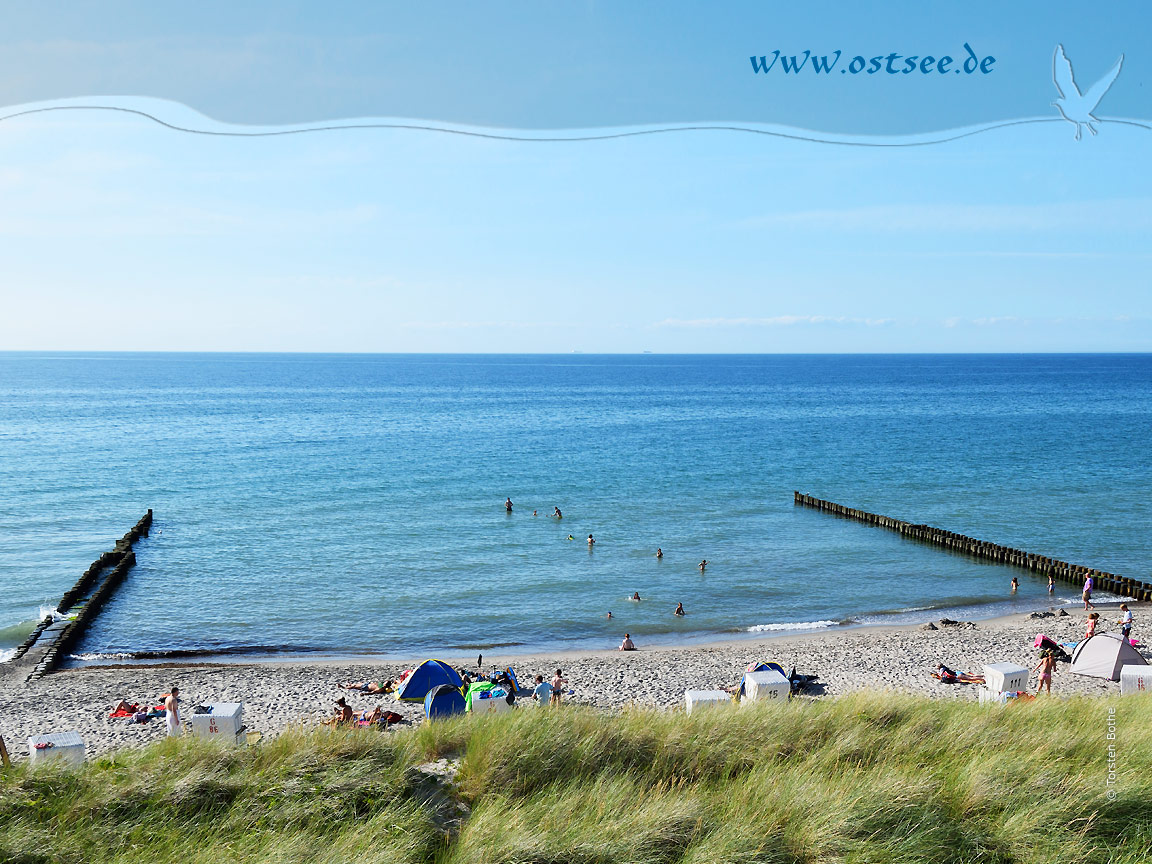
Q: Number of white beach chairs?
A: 7